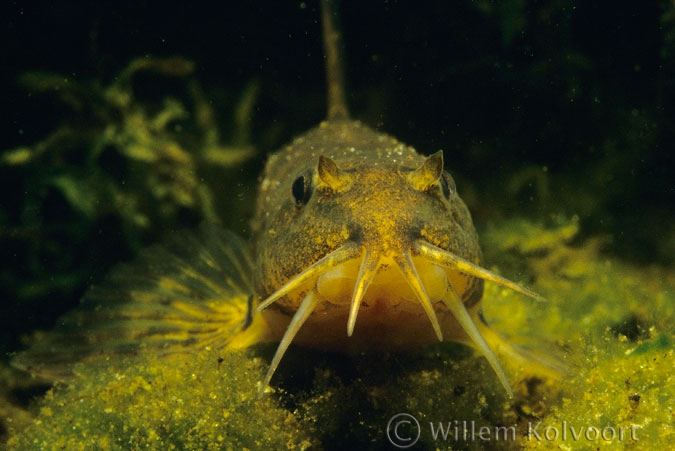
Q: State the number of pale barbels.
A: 6